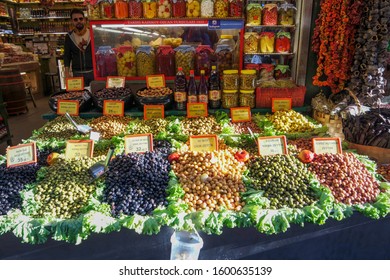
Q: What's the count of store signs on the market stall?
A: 15